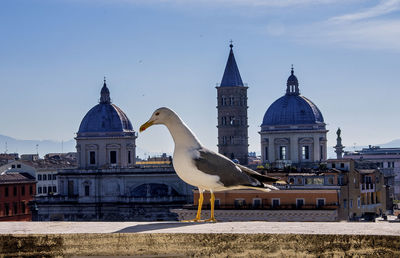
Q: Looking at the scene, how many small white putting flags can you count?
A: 0